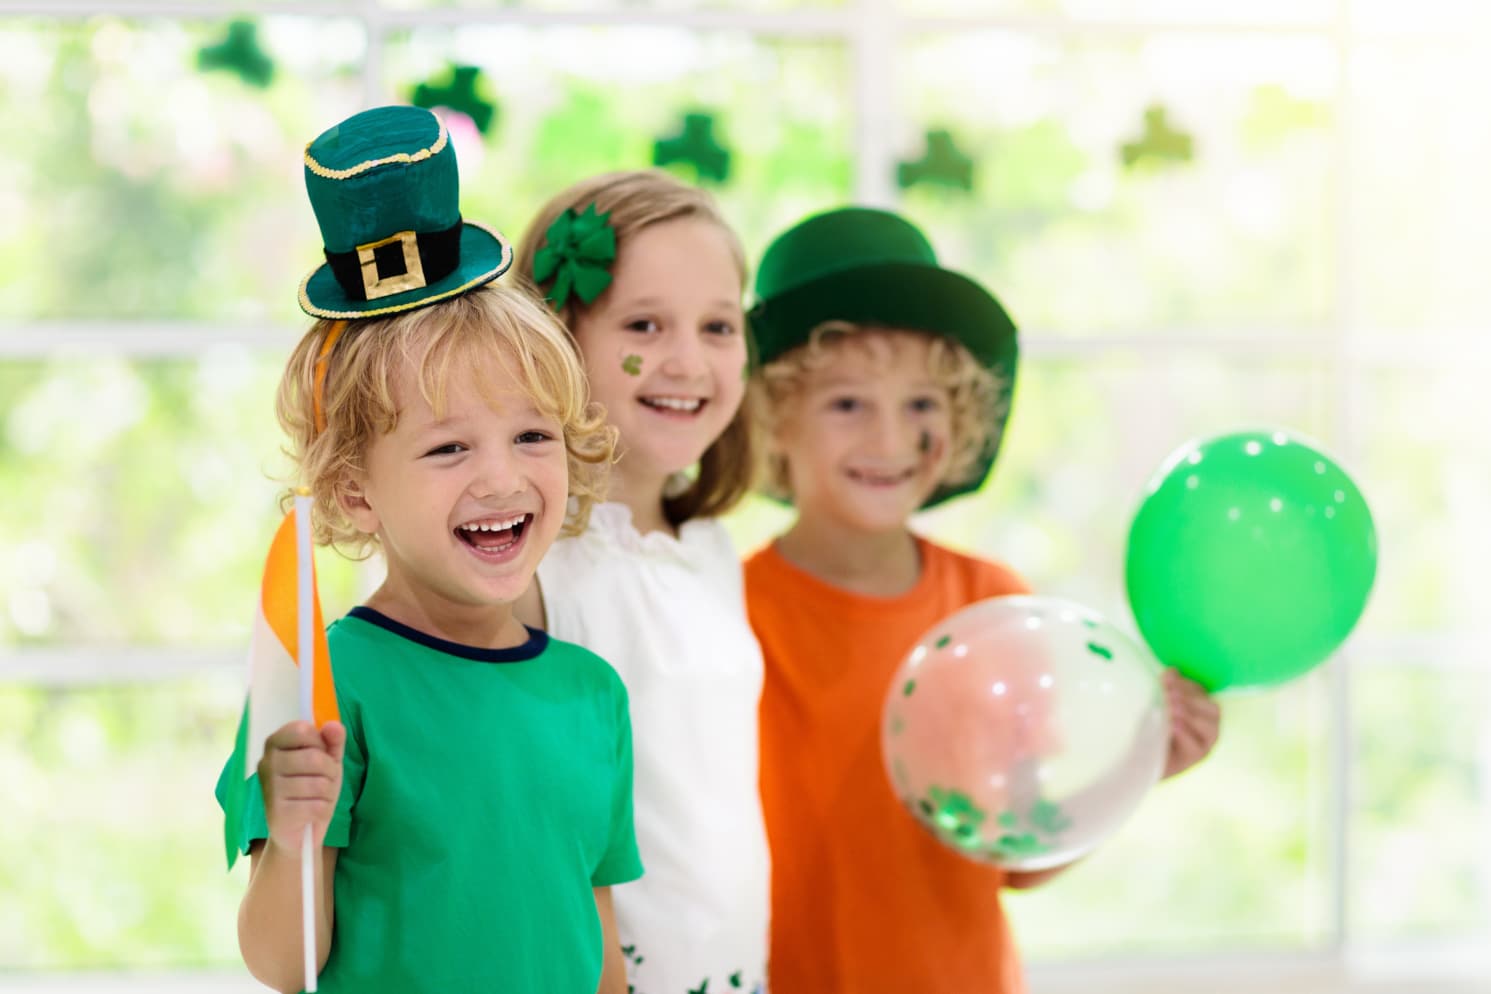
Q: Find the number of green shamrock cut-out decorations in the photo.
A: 5